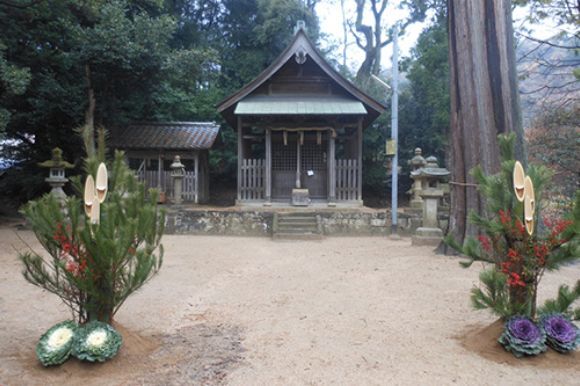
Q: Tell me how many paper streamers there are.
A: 3